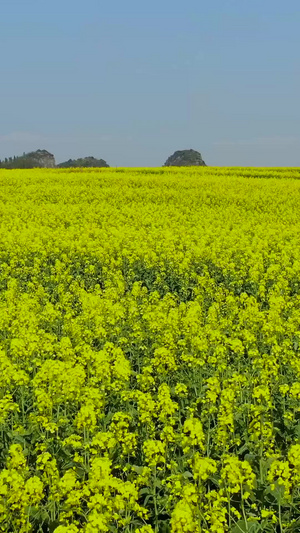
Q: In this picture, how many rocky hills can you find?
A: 3